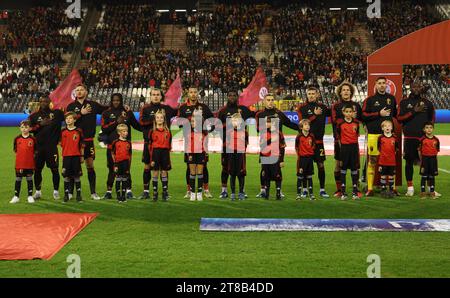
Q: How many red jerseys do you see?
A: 11